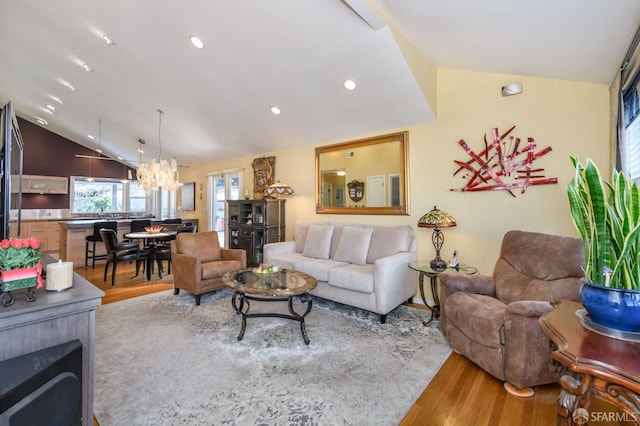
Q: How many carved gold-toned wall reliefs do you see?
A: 1